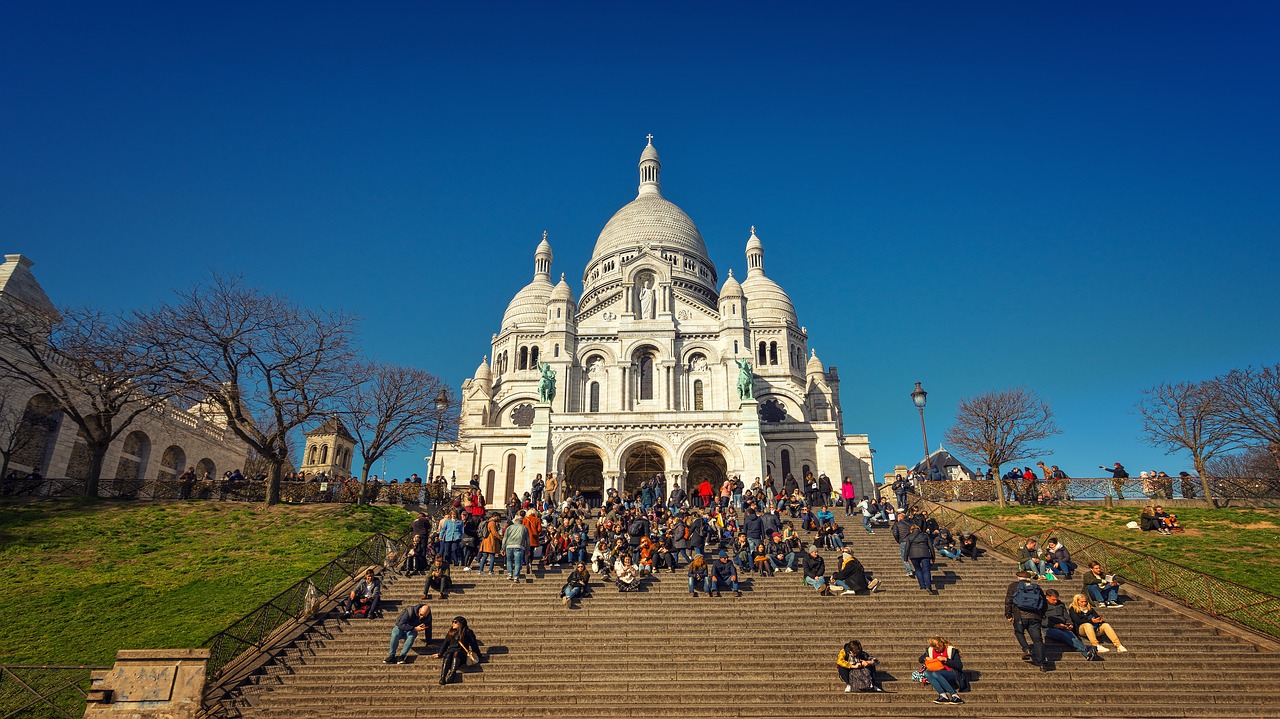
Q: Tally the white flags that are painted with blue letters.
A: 0